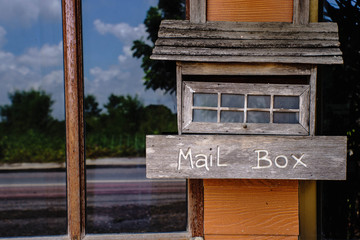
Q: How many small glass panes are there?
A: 8